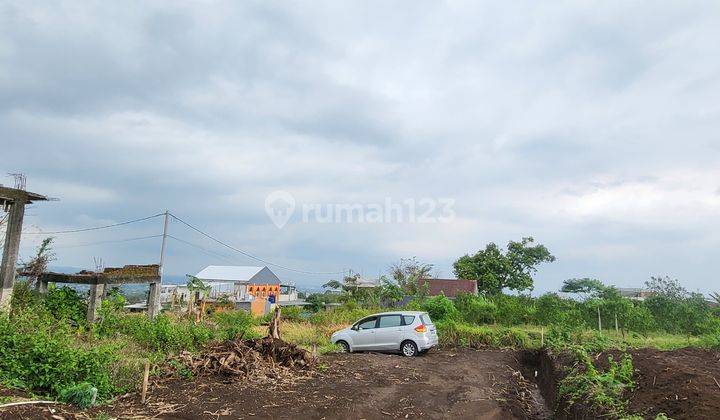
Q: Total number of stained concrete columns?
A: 4